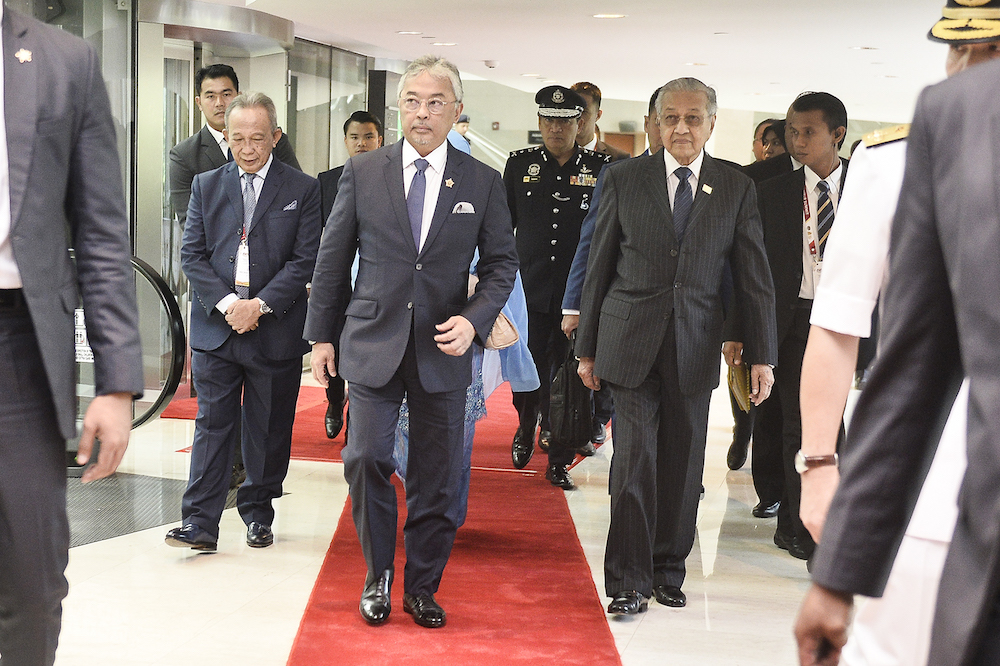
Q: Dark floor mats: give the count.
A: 1